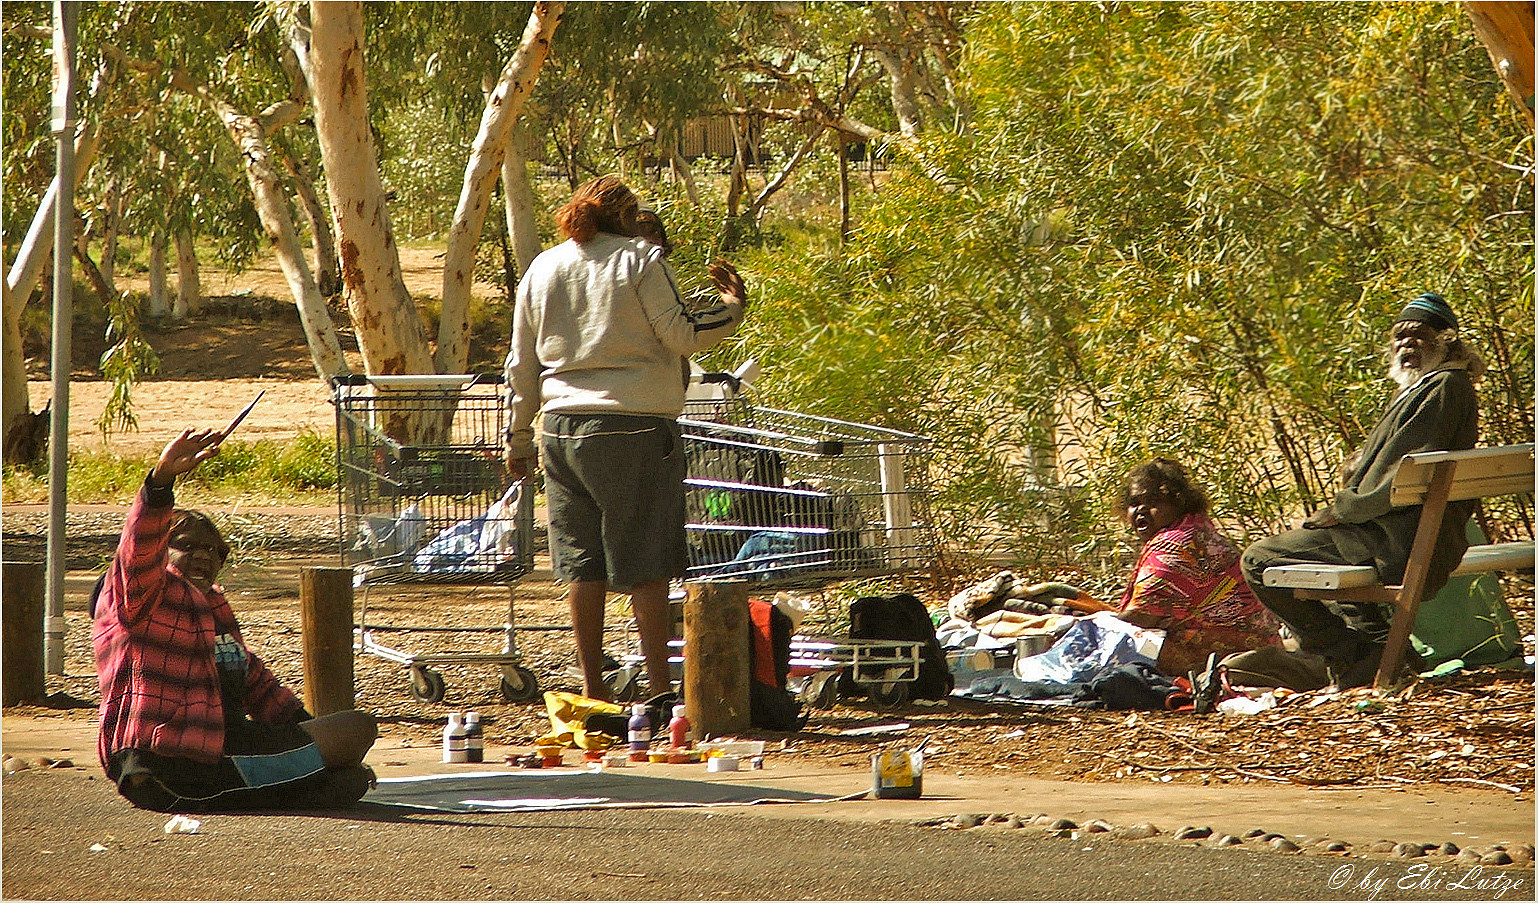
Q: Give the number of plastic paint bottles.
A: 4